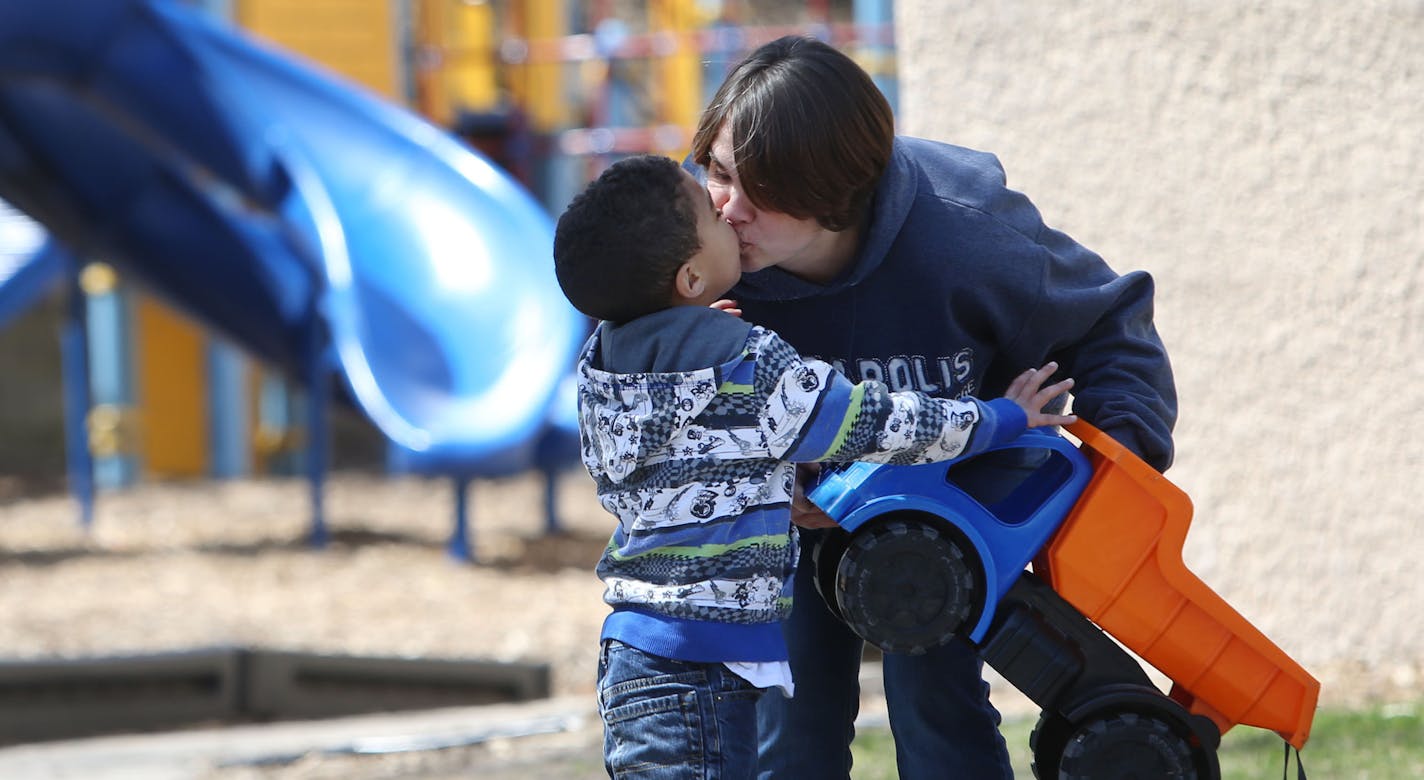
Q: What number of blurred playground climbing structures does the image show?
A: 1